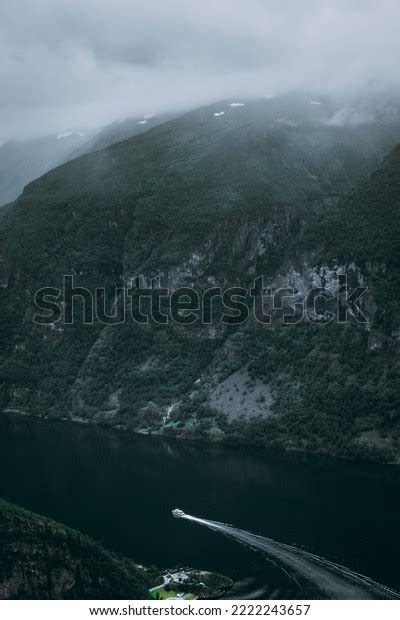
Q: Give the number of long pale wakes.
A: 1